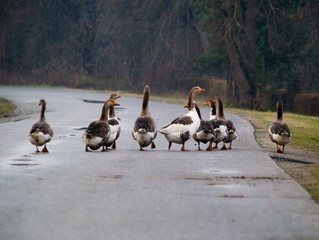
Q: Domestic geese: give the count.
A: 9